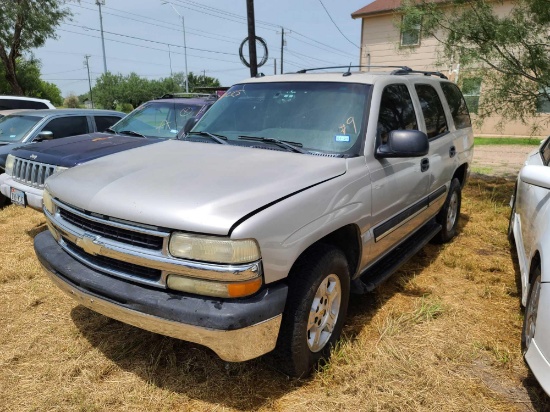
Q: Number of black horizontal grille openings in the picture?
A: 2